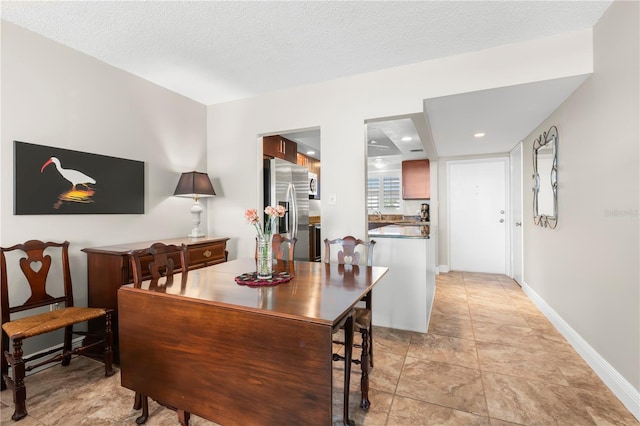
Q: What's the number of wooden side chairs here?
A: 4